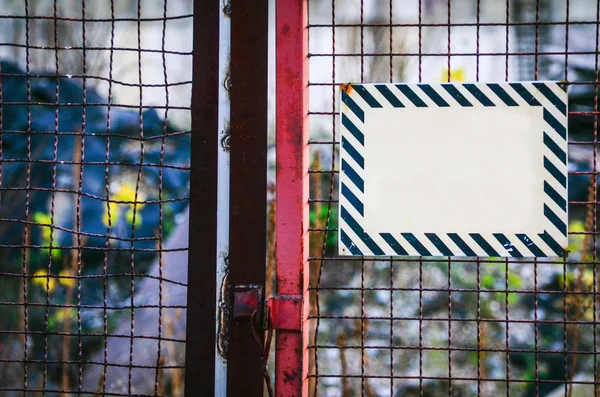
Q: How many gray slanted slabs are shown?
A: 1